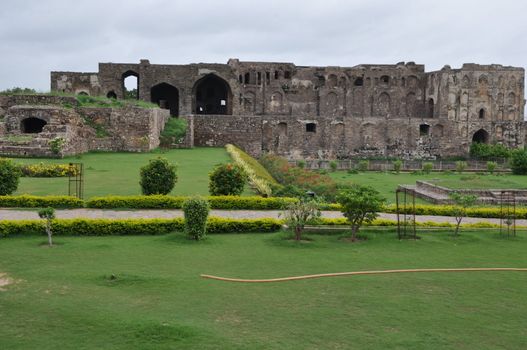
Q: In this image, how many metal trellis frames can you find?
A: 3